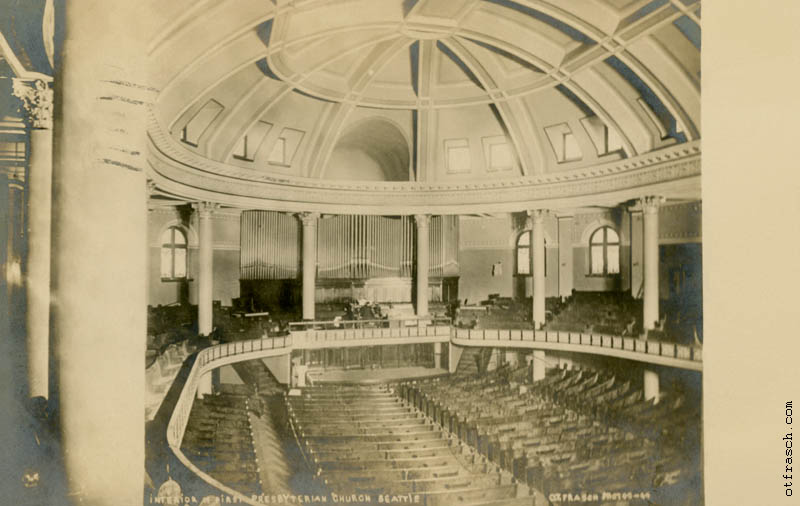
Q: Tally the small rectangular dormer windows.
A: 8